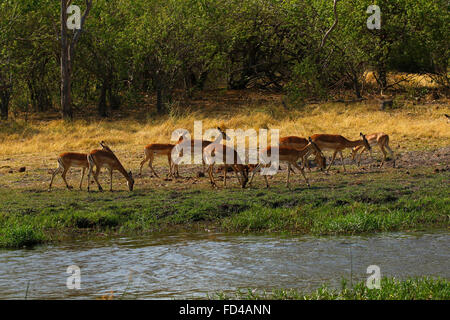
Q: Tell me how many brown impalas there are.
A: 9